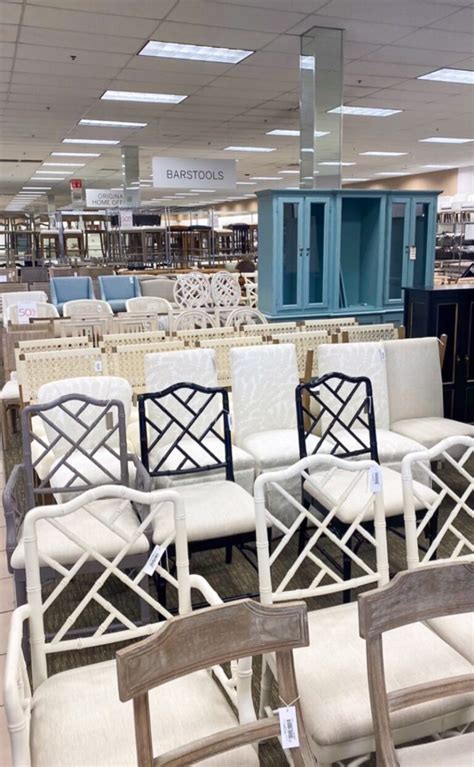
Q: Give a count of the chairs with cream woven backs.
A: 10